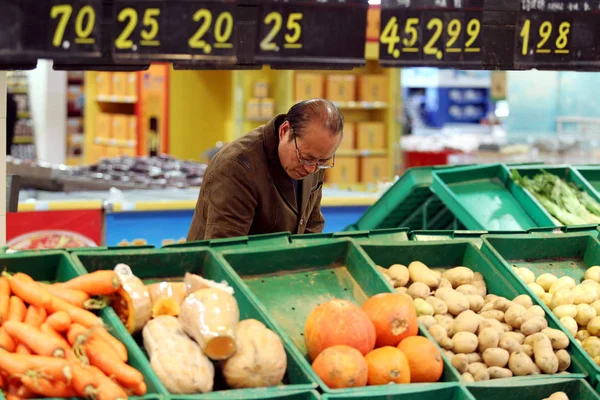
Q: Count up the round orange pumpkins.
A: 5